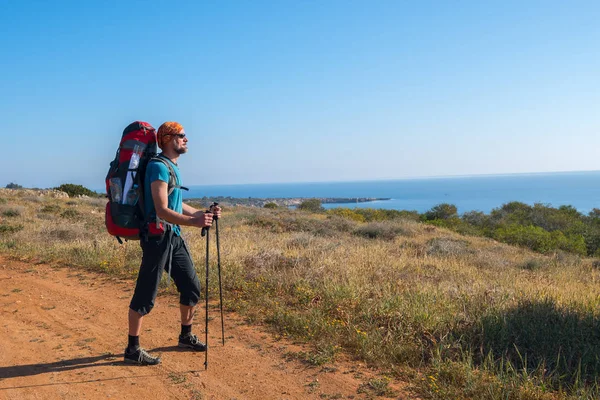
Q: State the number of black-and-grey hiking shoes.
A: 2